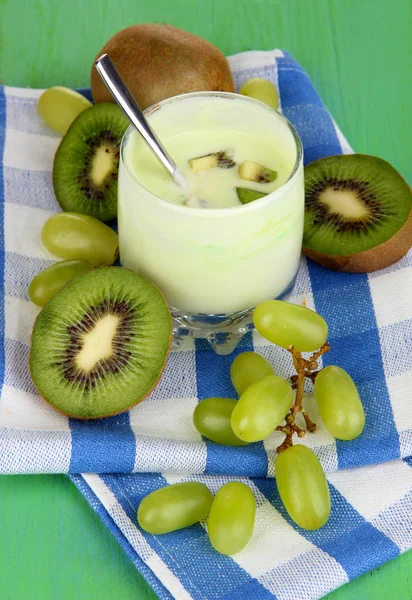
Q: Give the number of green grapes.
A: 12